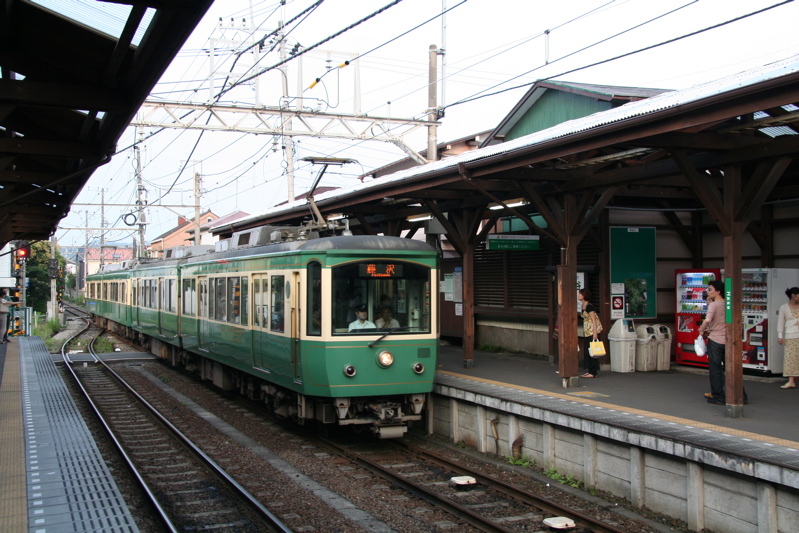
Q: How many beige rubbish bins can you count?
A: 3